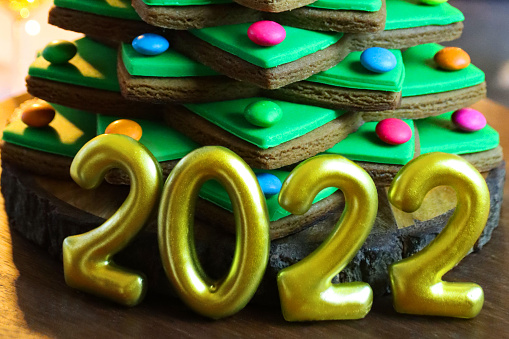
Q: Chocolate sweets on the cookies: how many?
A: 12